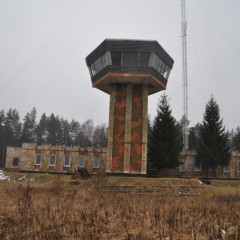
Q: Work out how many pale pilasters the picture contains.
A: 3